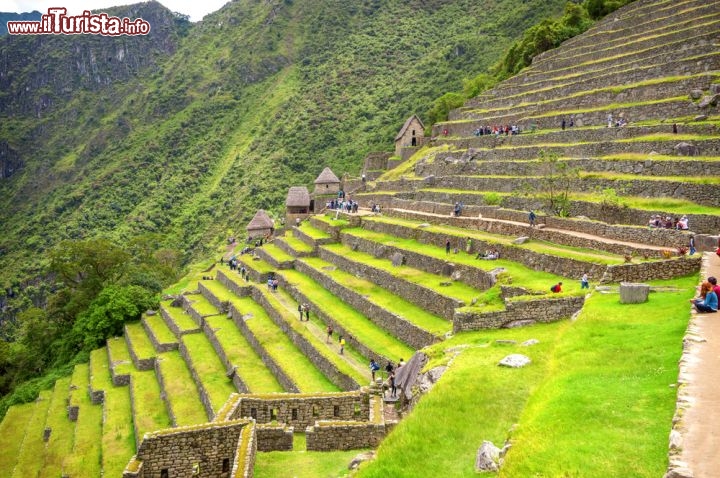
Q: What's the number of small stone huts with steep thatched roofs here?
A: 4